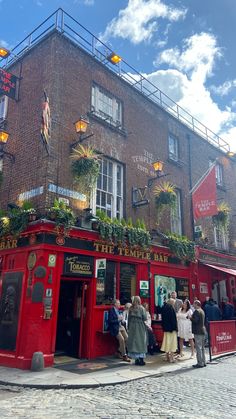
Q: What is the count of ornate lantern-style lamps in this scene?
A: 3